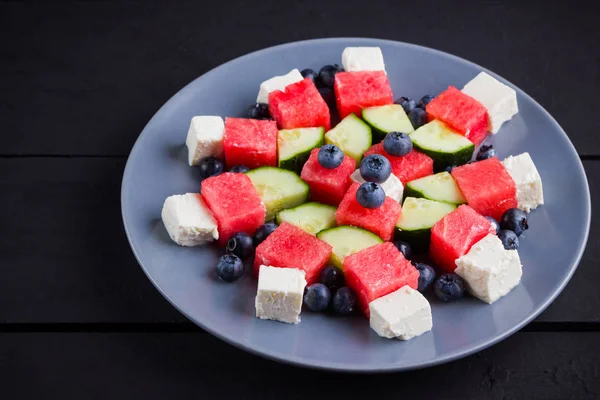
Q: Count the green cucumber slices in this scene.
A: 9